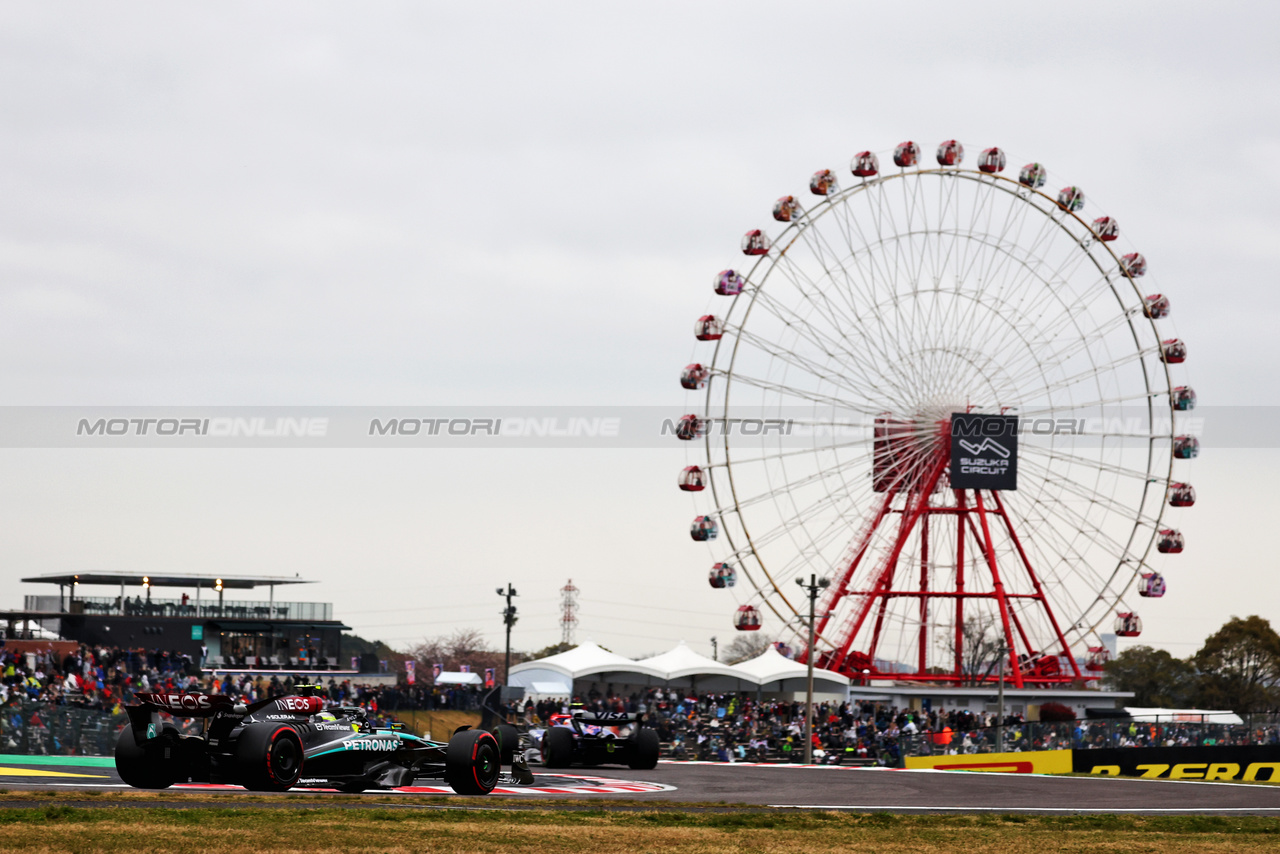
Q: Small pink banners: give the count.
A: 6